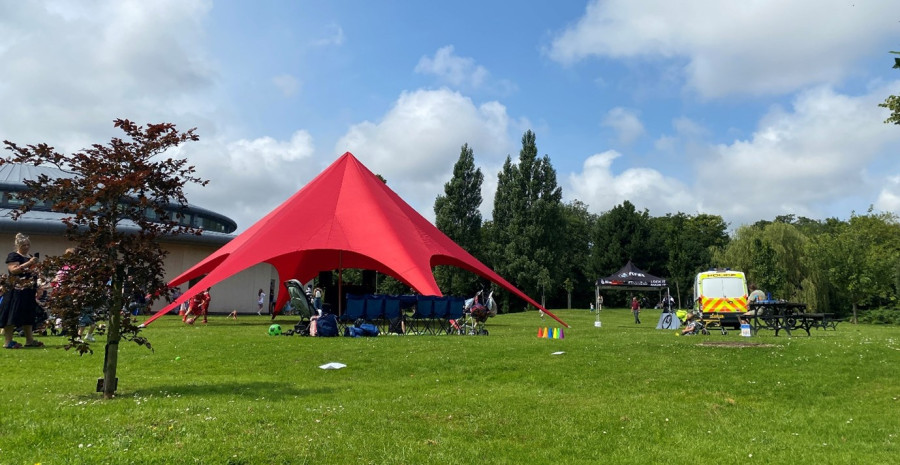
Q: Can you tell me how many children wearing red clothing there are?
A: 2